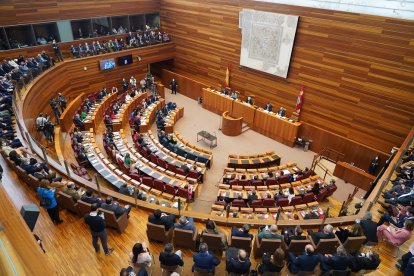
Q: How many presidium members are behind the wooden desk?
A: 5